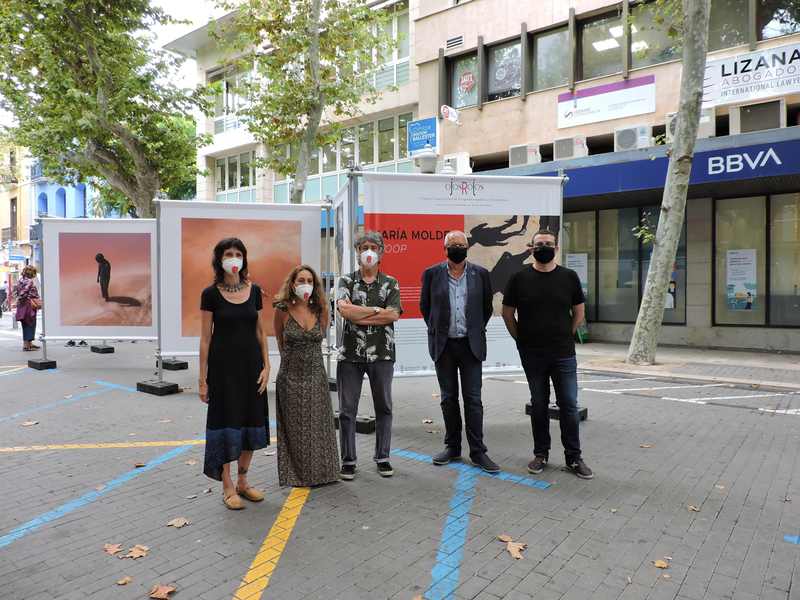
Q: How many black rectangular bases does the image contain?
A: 7